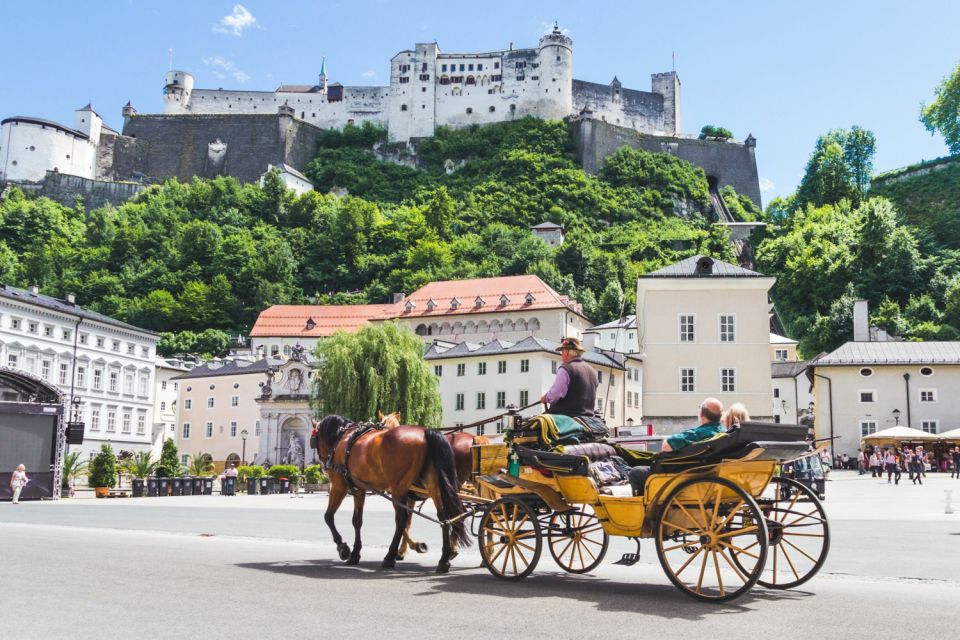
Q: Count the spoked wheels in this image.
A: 4